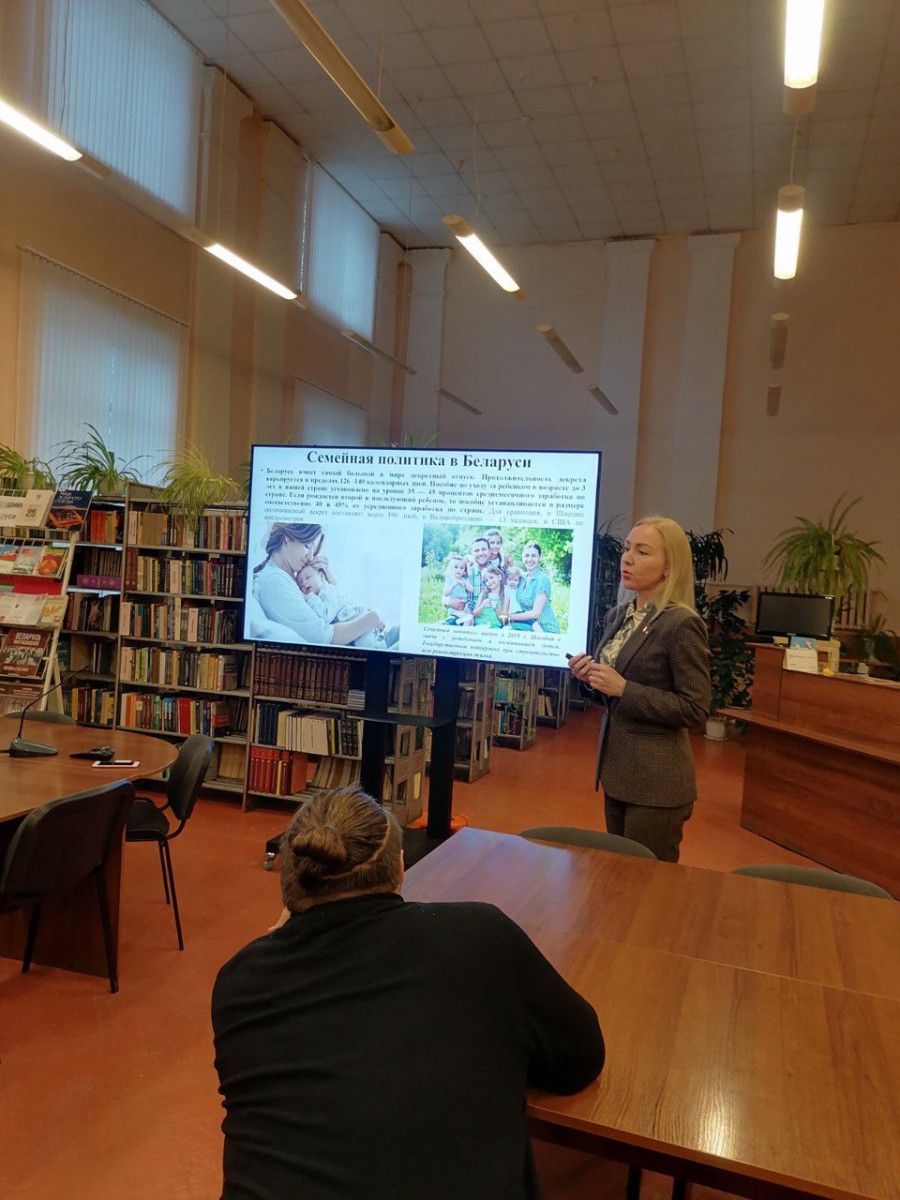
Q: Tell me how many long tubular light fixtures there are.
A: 12